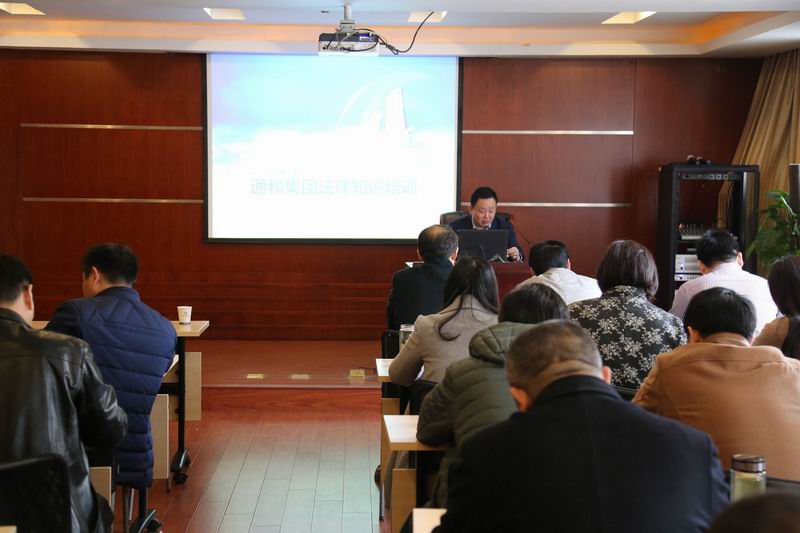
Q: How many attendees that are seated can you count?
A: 12